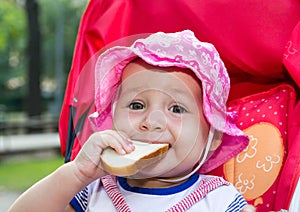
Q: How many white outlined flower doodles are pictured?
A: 3